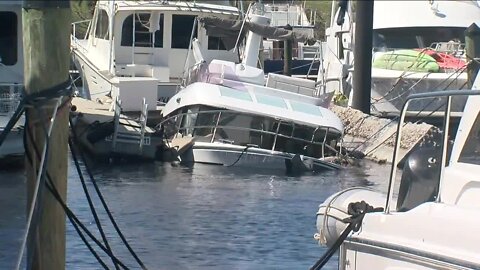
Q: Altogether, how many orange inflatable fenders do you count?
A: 0